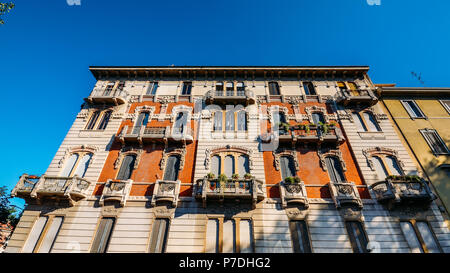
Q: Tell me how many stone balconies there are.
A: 12